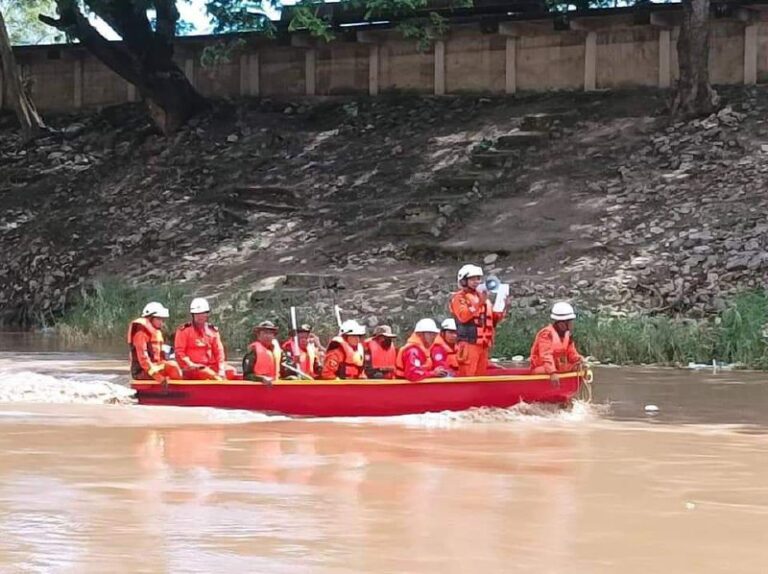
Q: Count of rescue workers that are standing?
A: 1